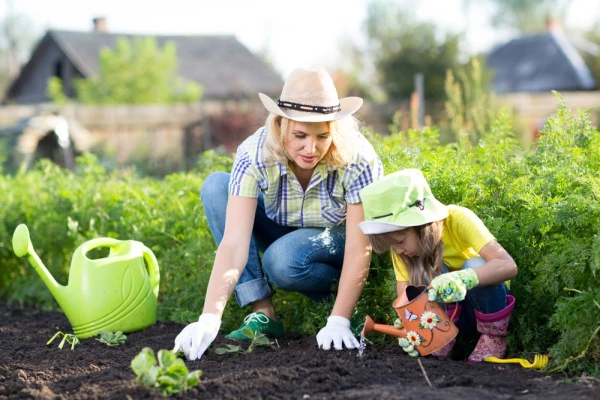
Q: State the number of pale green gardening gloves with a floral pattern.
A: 2